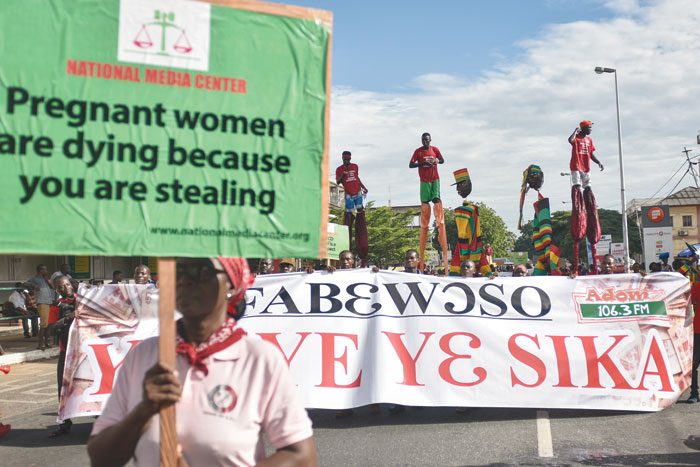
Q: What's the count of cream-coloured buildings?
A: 1